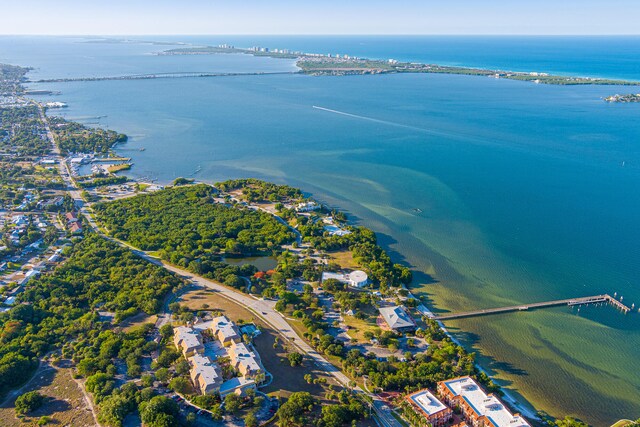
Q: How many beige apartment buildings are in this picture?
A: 4